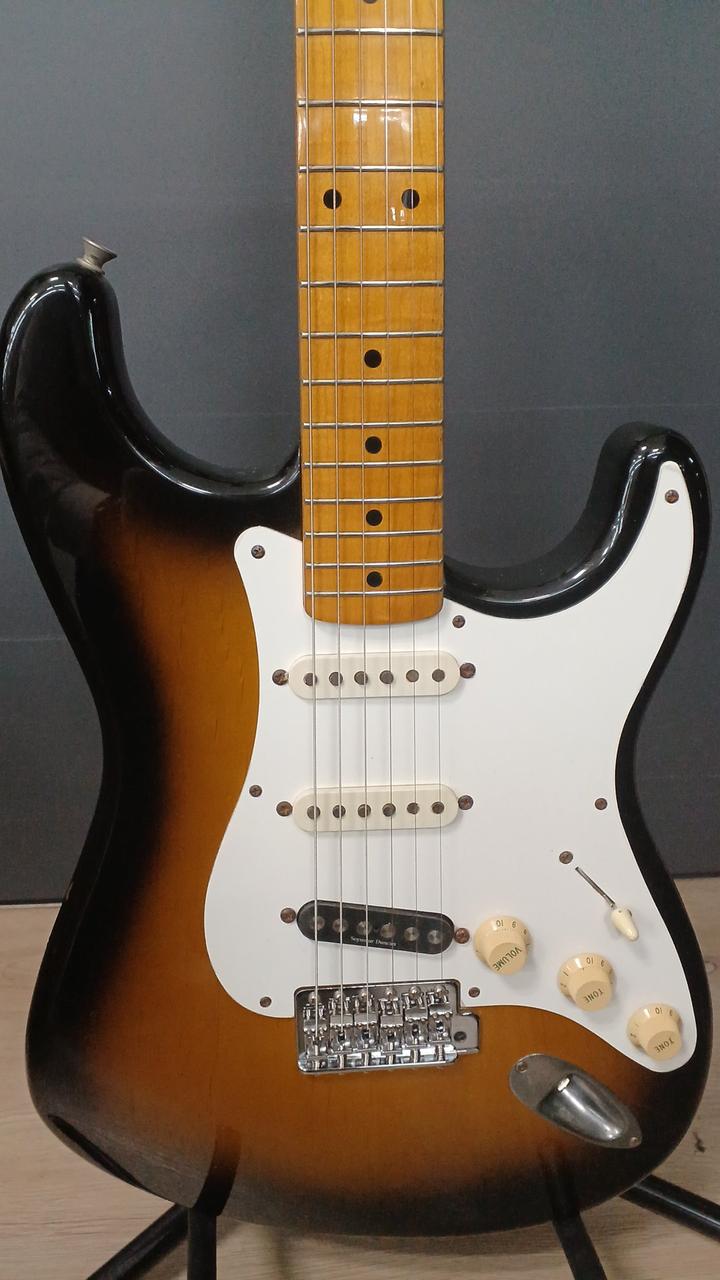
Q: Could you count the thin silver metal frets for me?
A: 13